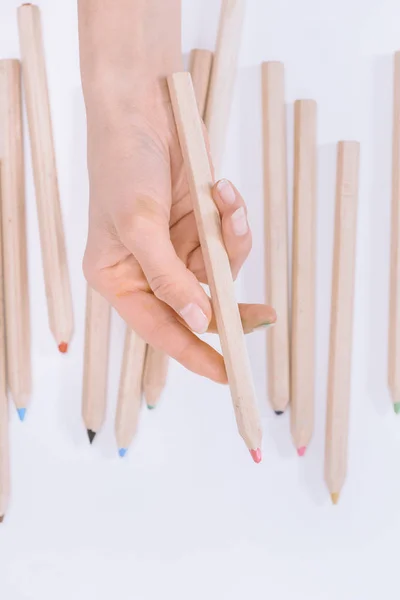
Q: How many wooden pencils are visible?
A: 12